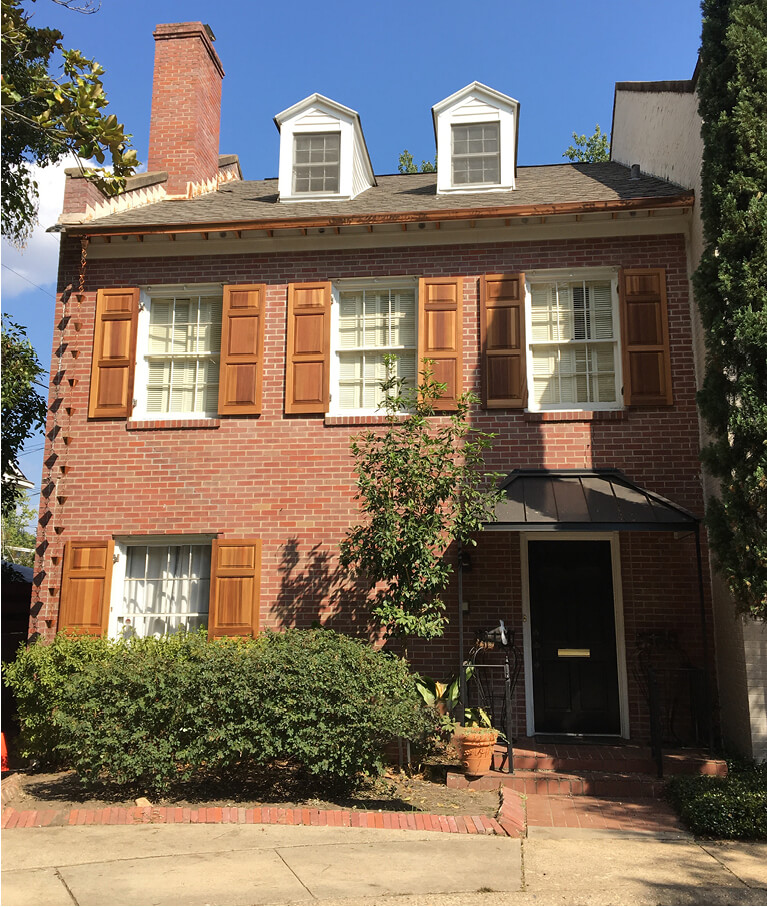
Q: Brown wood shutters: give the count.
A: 8